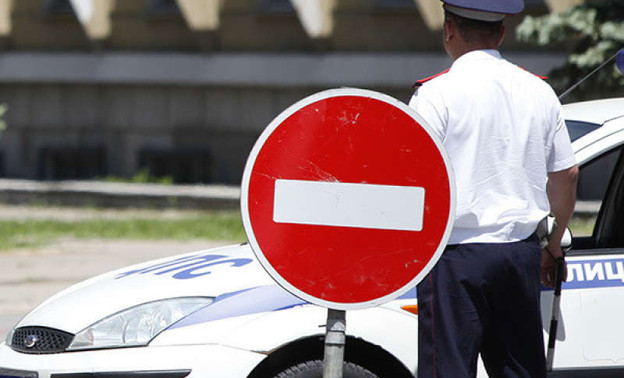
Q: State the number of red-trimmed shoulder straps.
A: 2